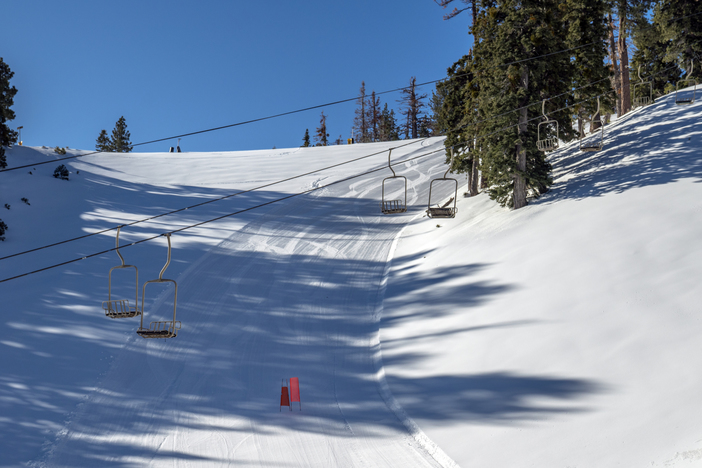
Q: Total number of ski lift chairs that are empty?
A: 8